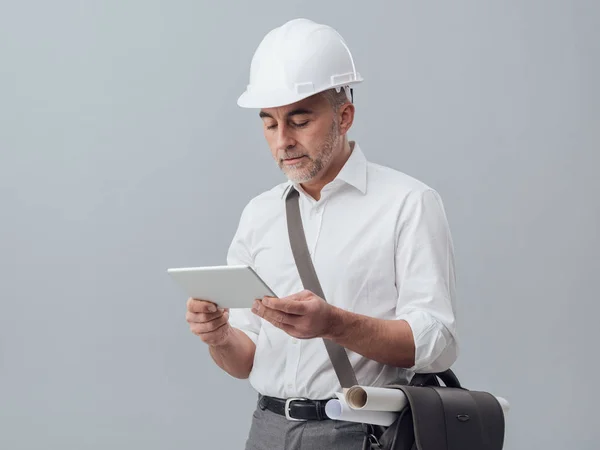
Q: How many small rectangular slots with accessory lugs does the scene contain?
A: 2